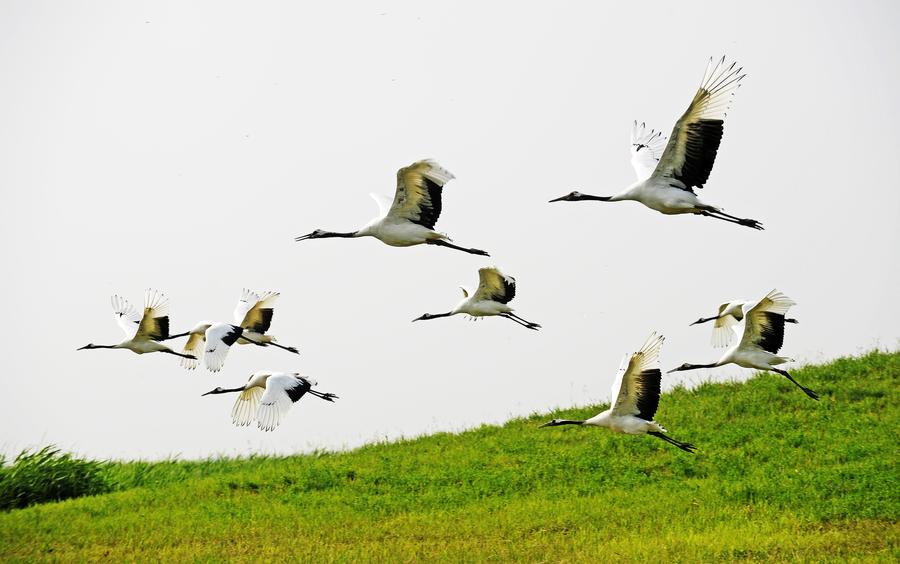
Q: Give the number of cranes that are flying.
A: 10